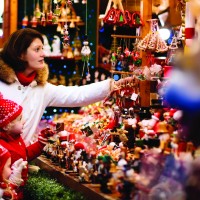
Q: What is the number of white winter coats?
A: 1